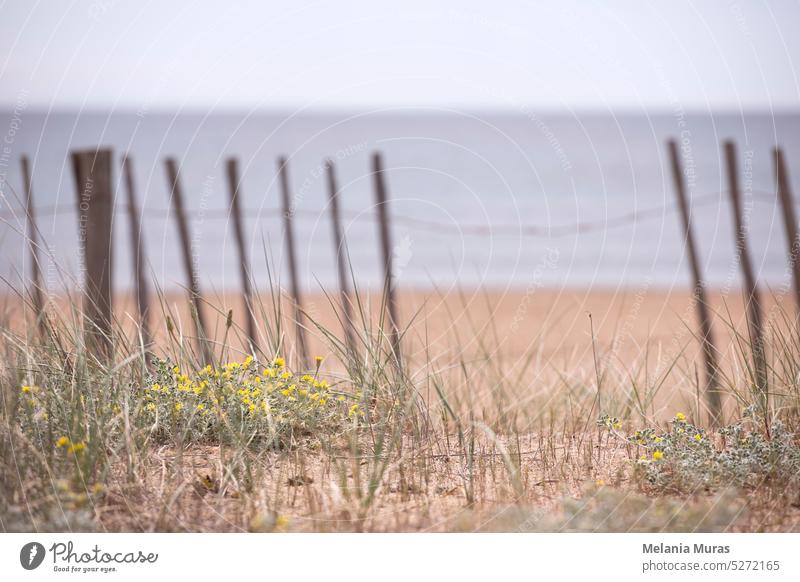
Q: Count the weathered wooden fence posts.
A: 11